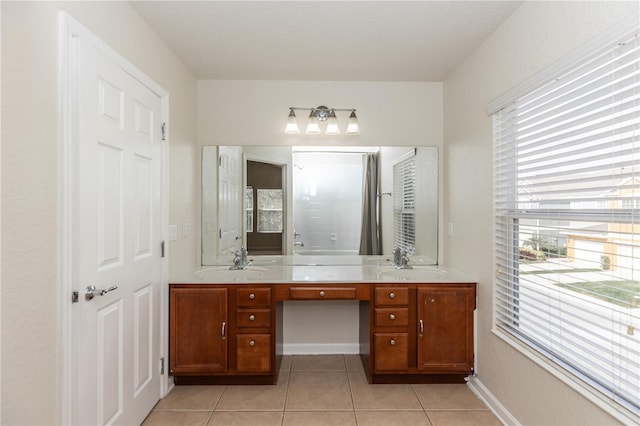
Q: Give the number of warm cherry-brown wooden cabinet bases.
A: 2